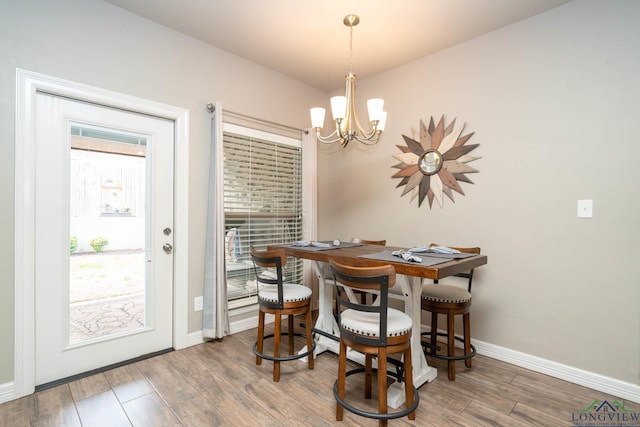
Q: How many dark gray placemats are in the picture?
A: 4